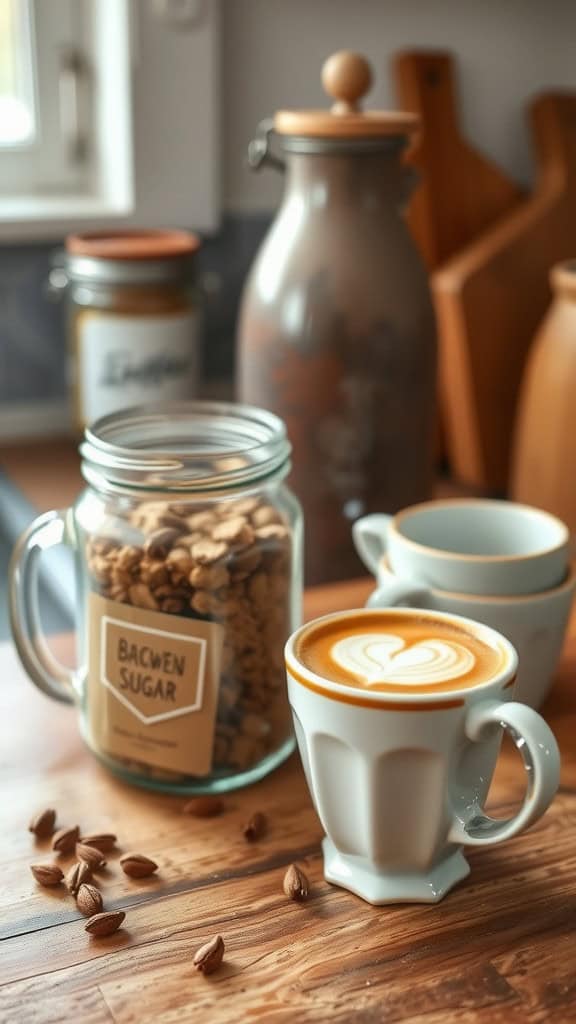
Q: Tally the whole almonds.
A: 13